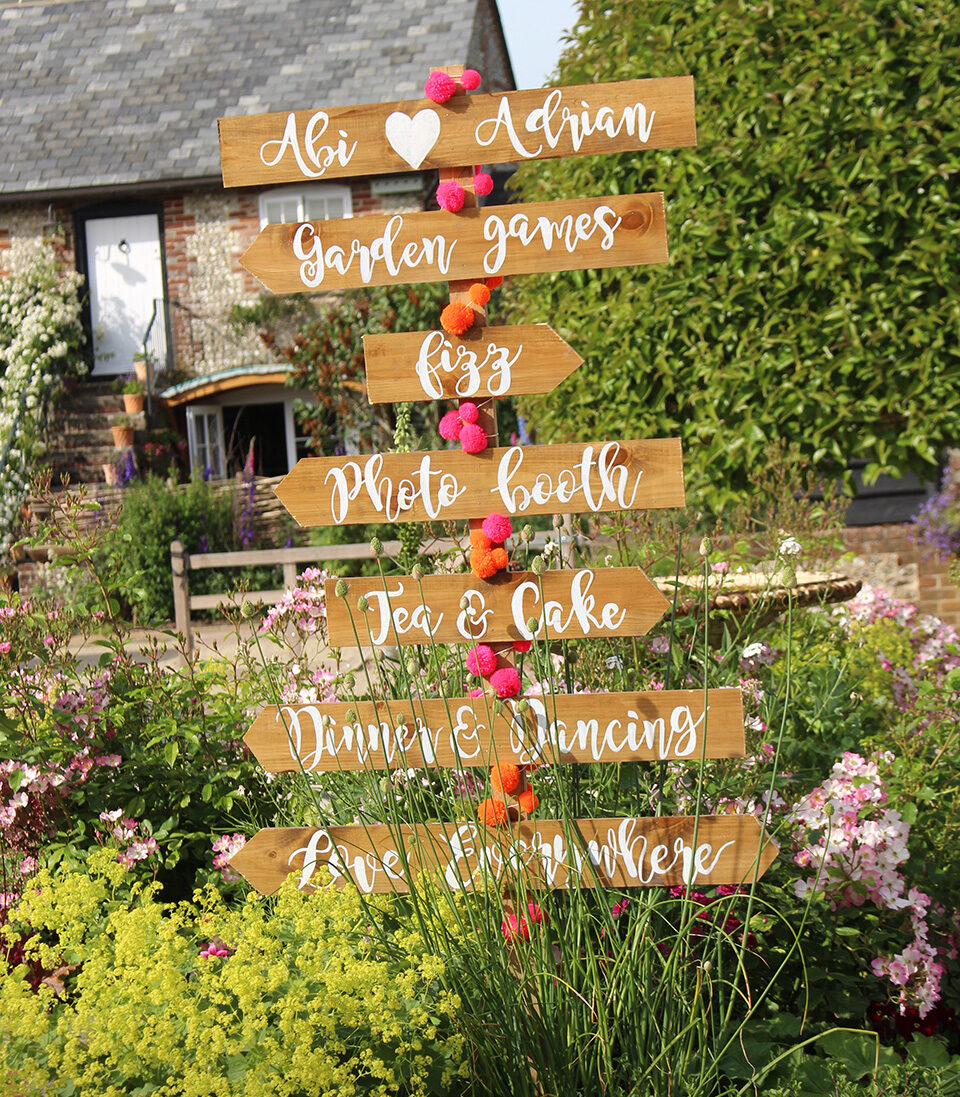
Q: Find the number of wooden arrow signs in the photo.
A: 6